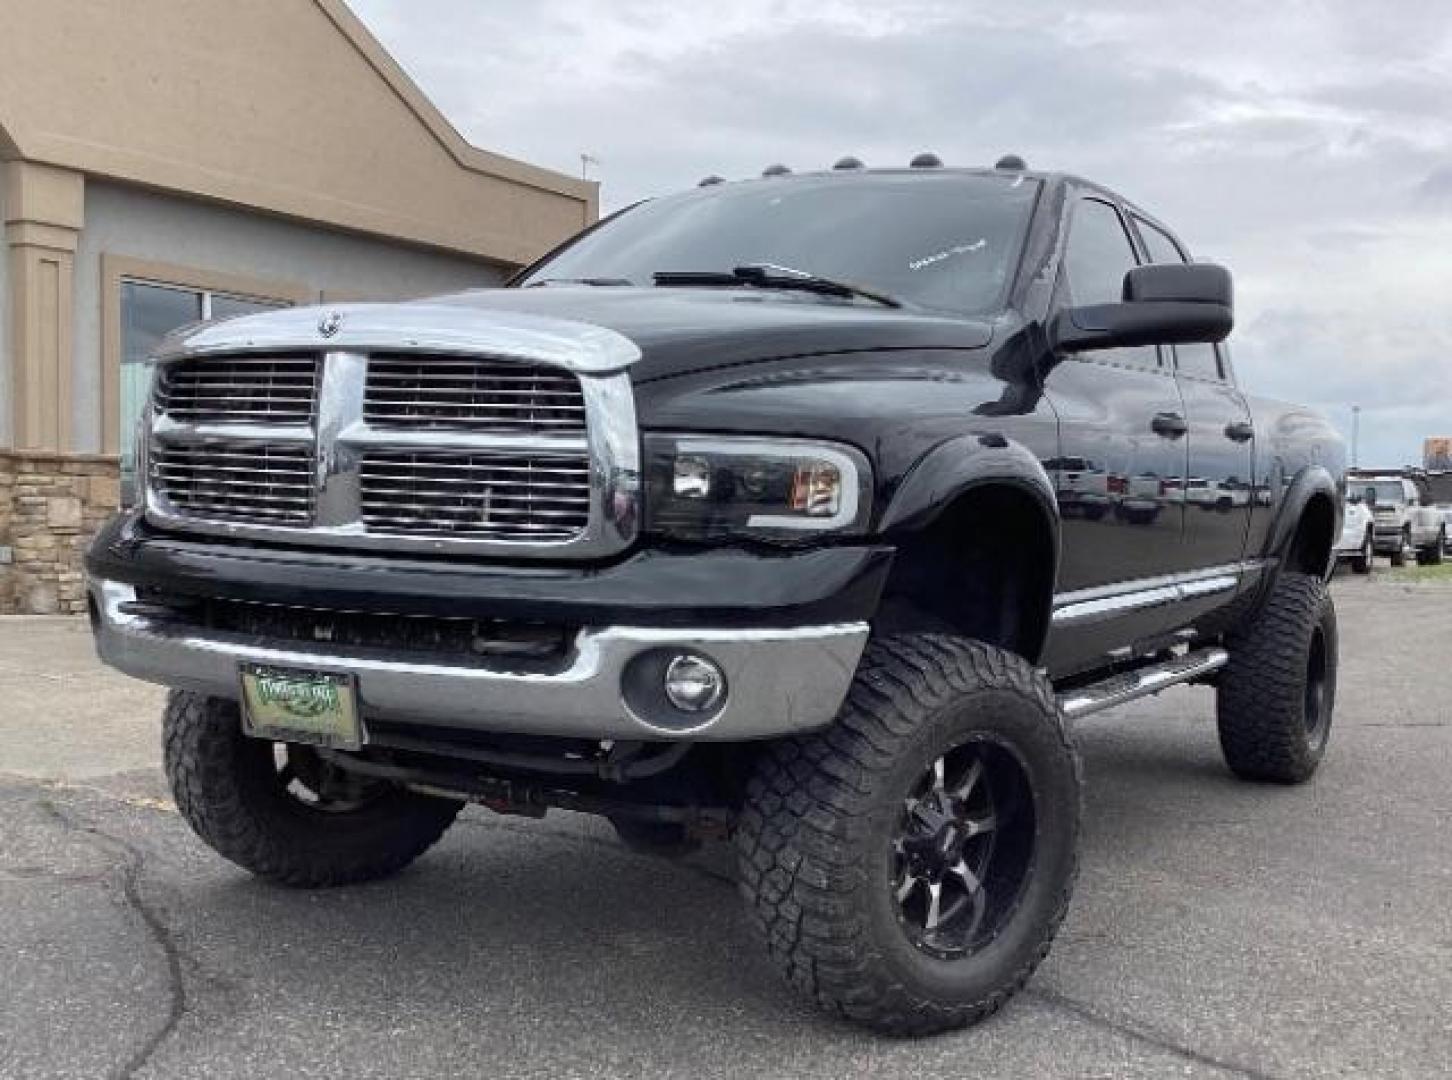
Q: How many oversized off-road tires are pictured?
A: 3